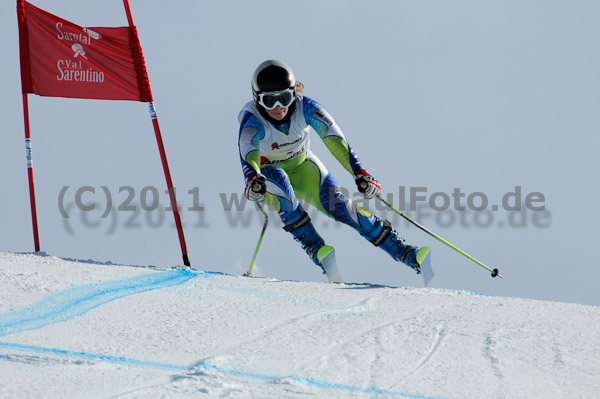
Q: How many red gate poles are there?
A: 2